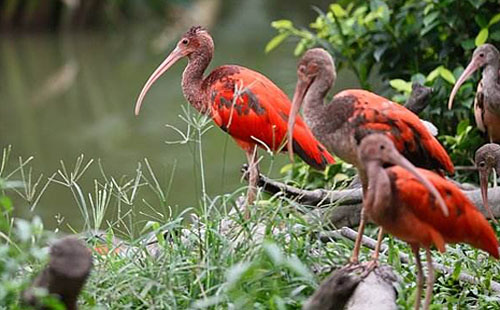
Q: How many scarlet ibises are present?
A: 5